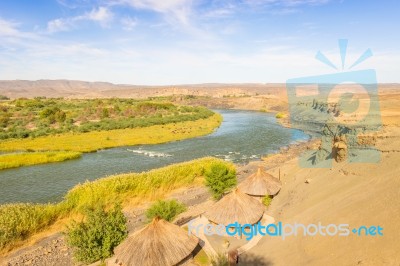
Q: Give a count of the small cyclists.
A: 0